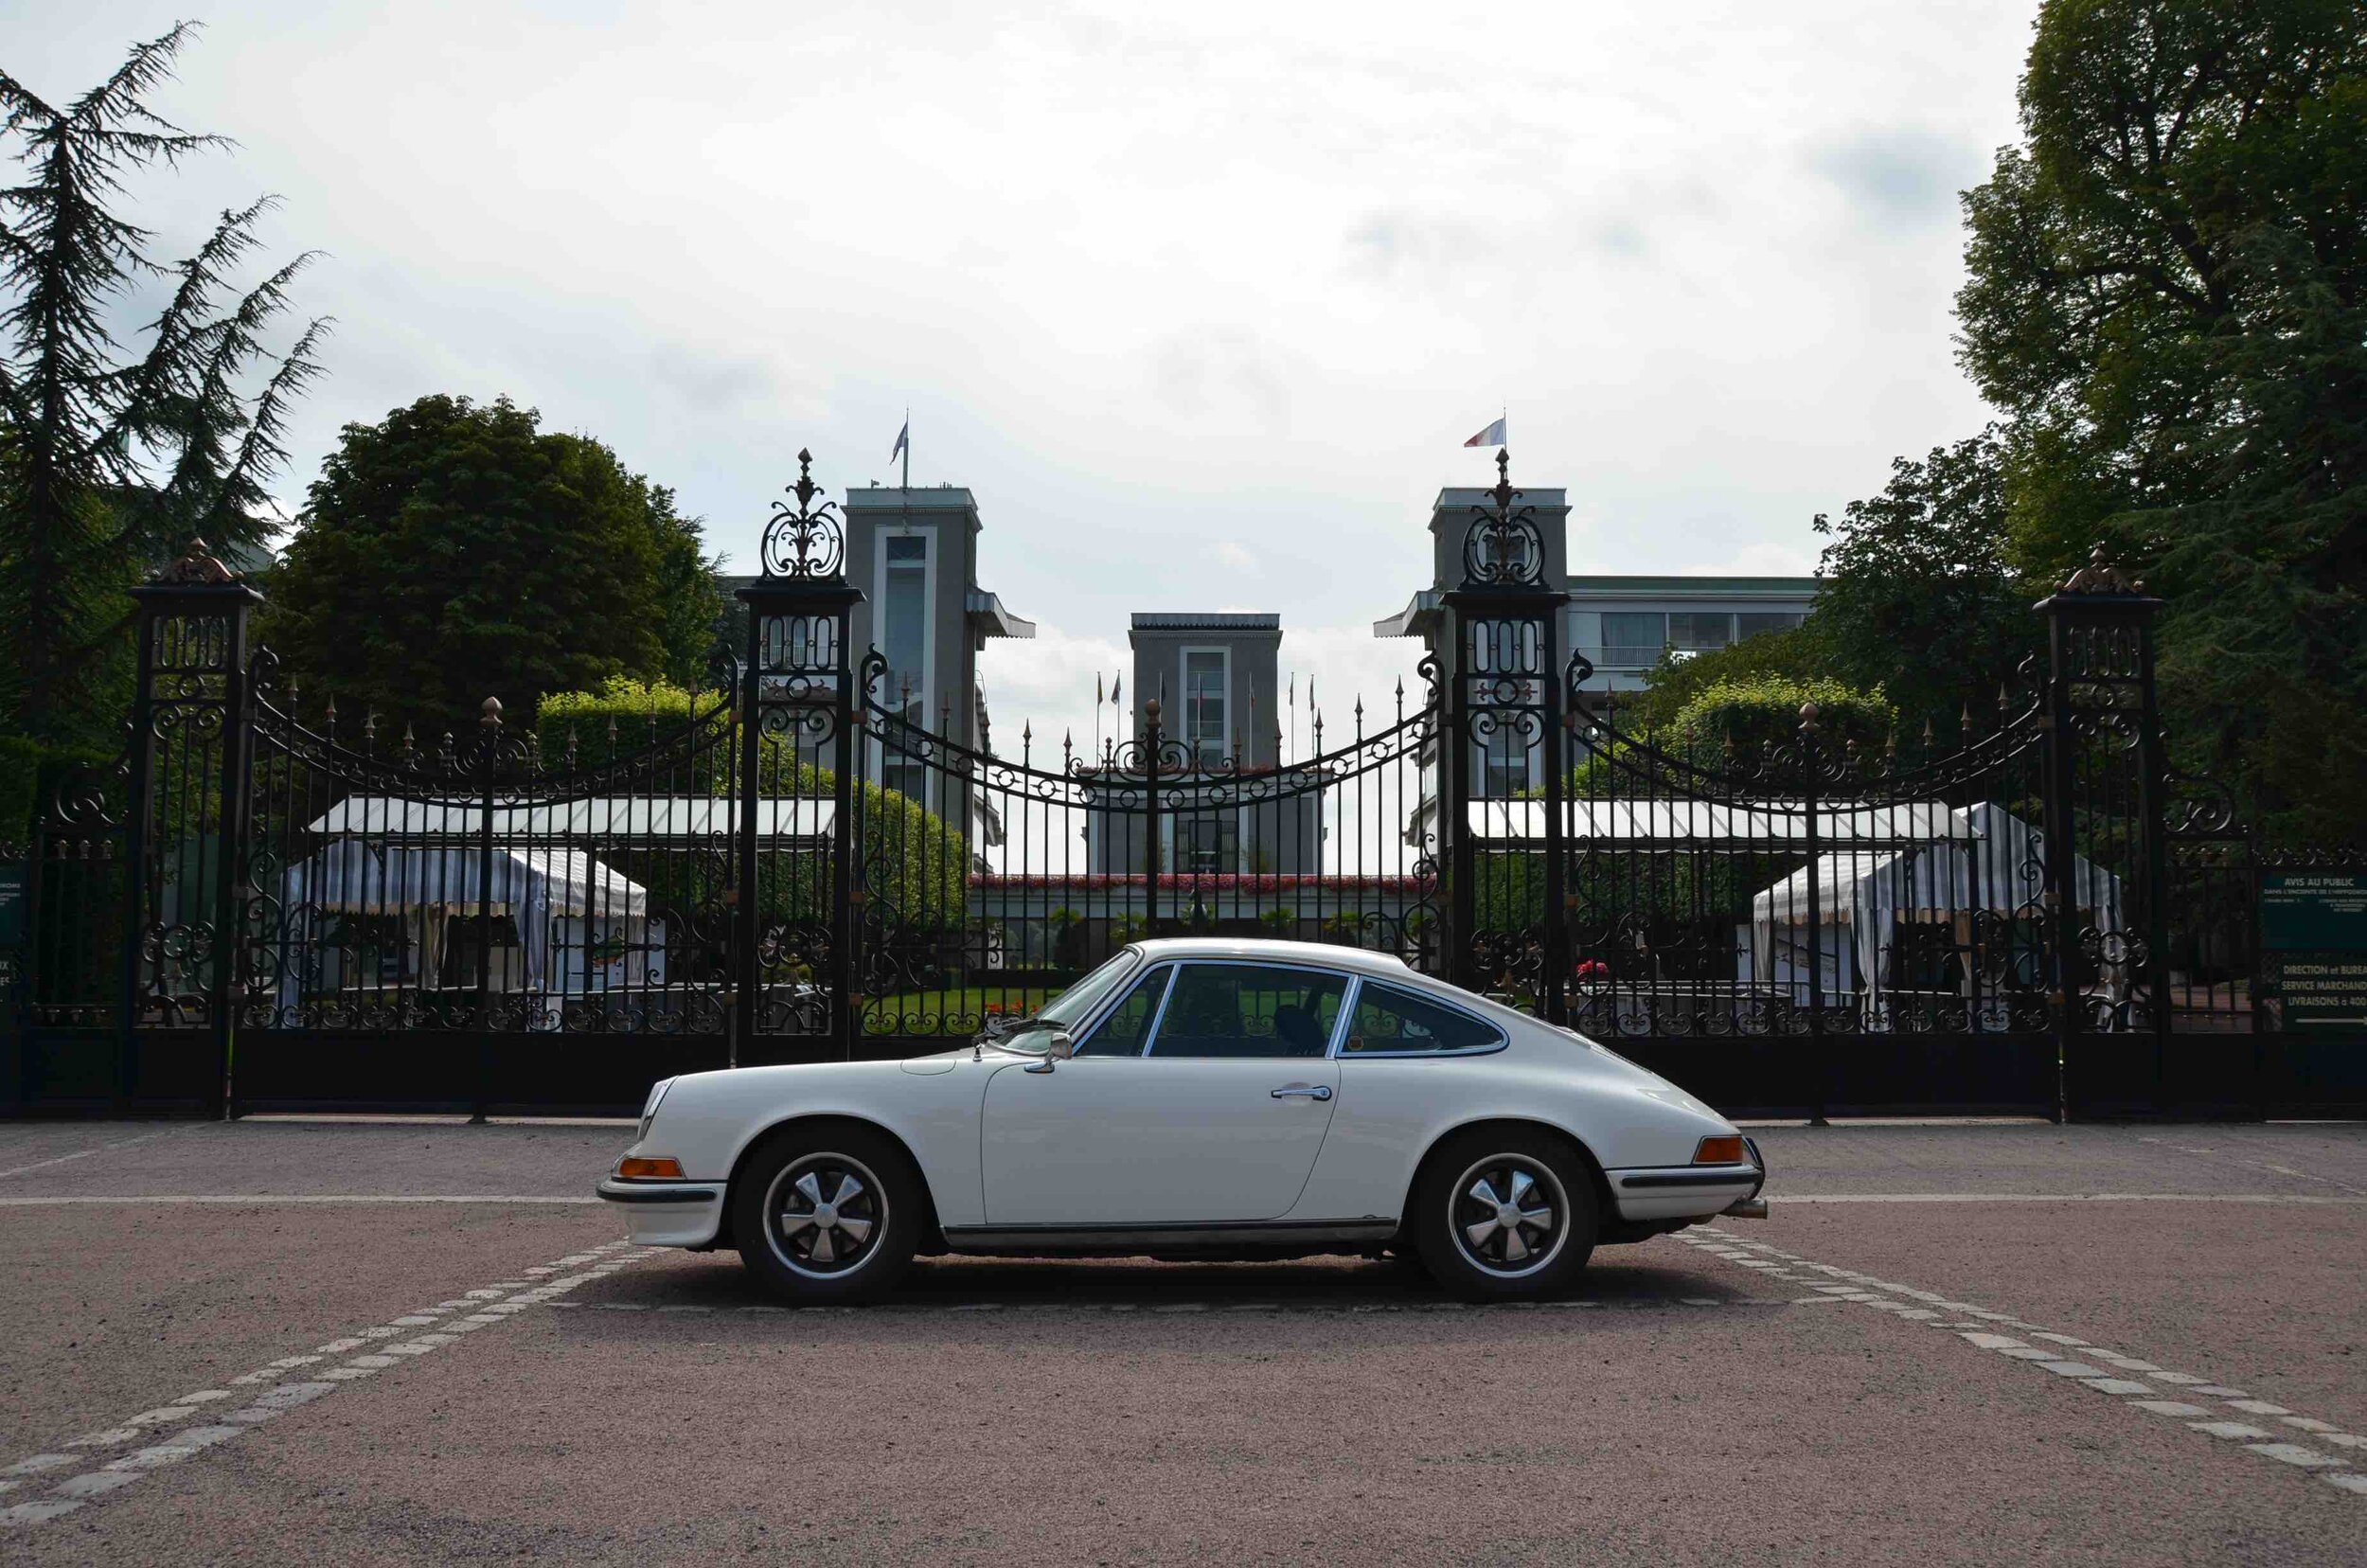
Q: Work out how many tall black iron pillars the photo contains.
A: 4